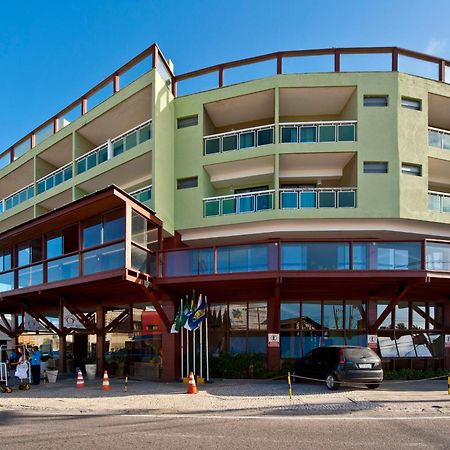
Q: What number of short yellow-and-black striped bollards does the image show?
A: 4